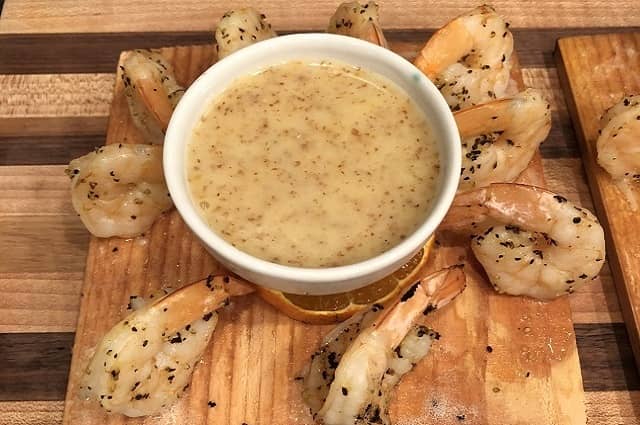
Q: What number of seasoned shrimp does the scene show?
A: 10